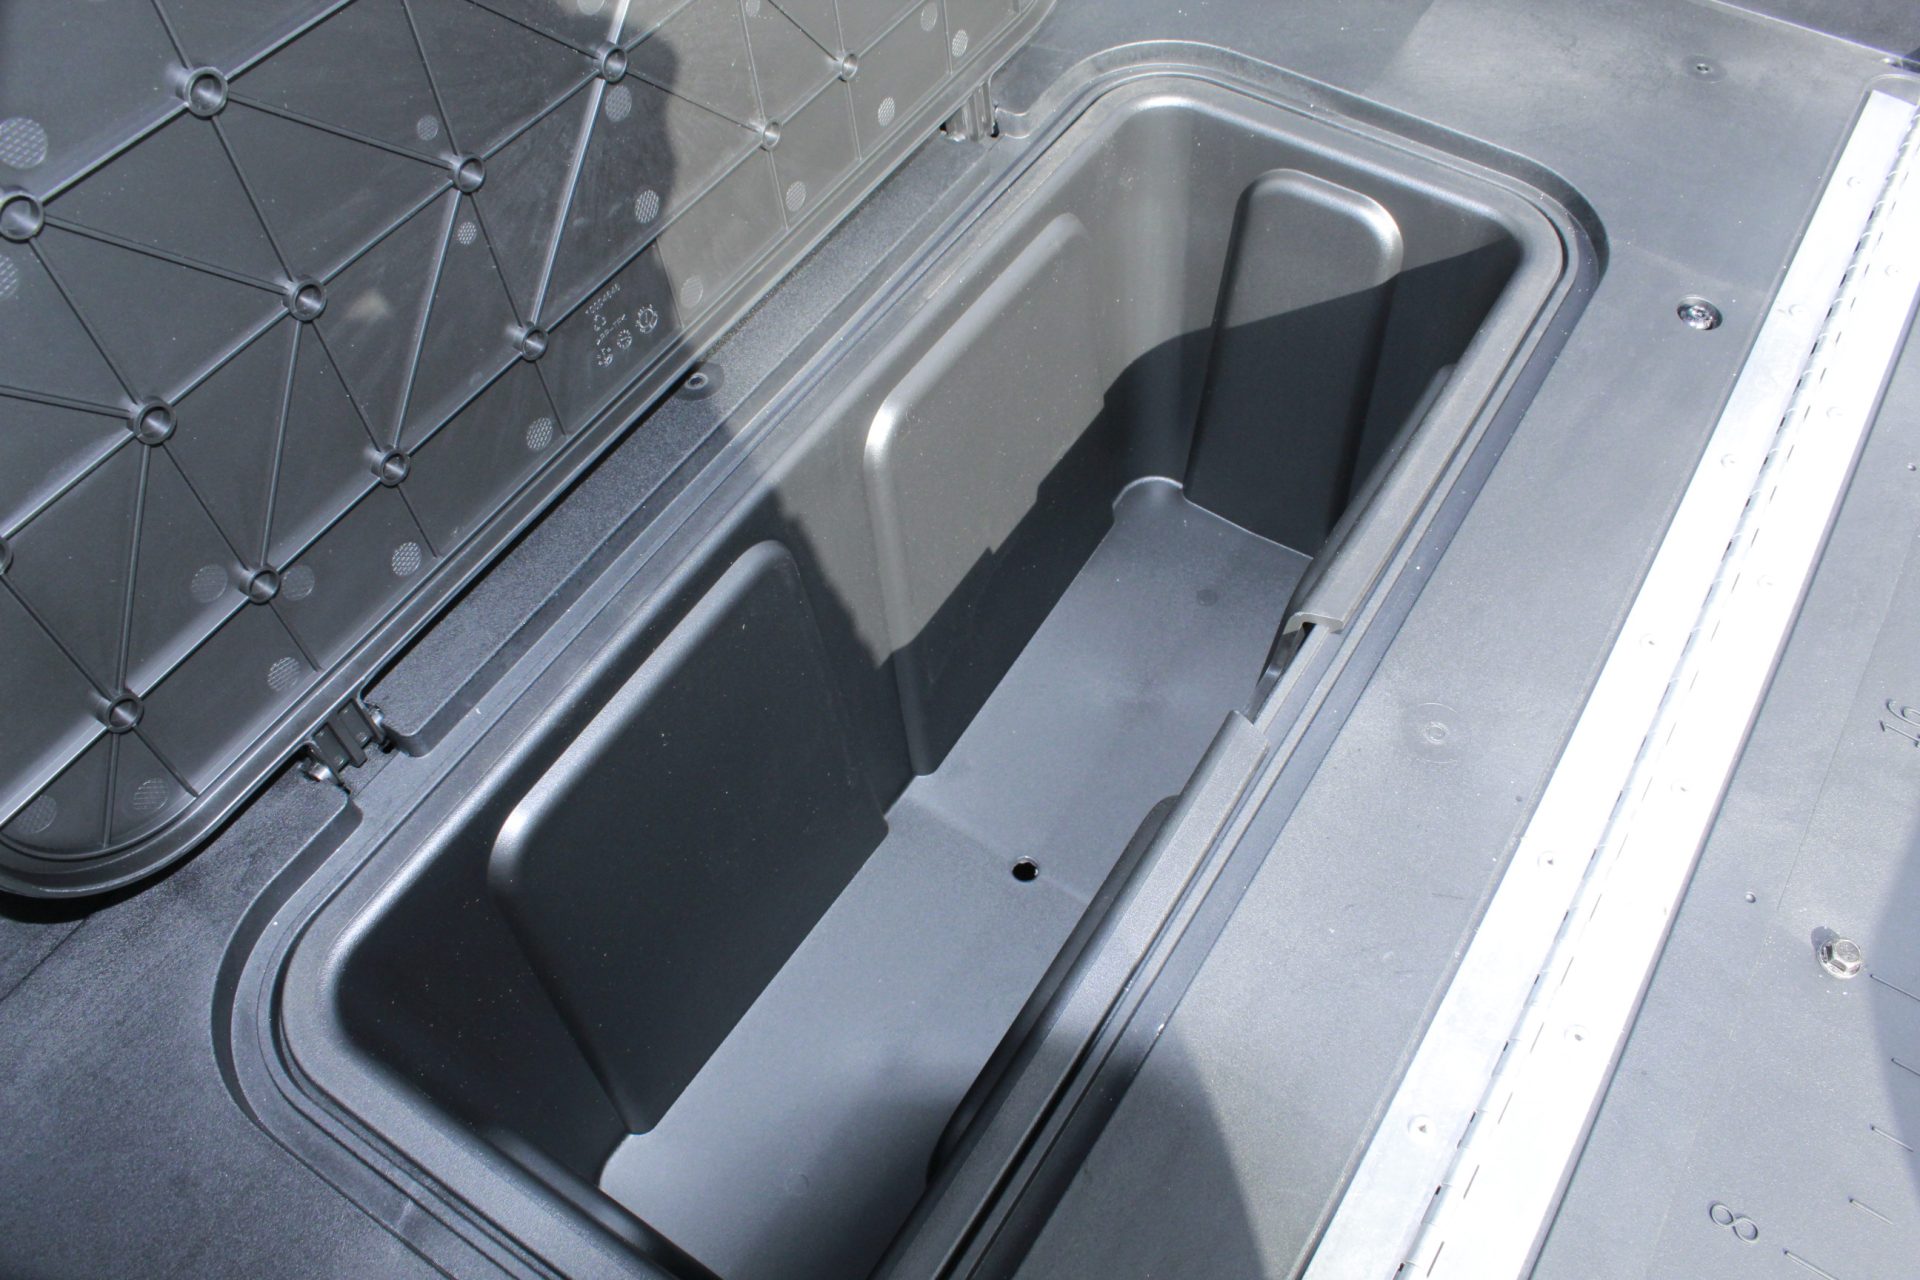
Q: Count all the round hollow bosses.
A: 13